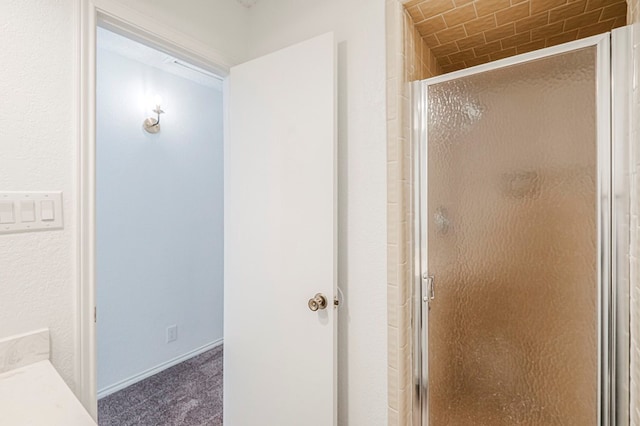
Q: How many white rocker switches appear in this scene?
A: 3